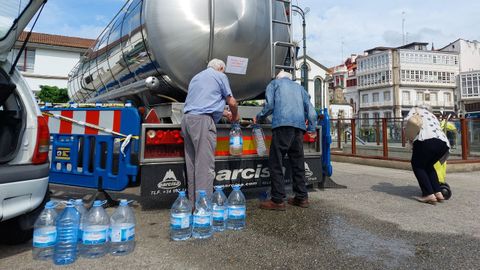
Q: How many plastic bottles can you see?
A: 11